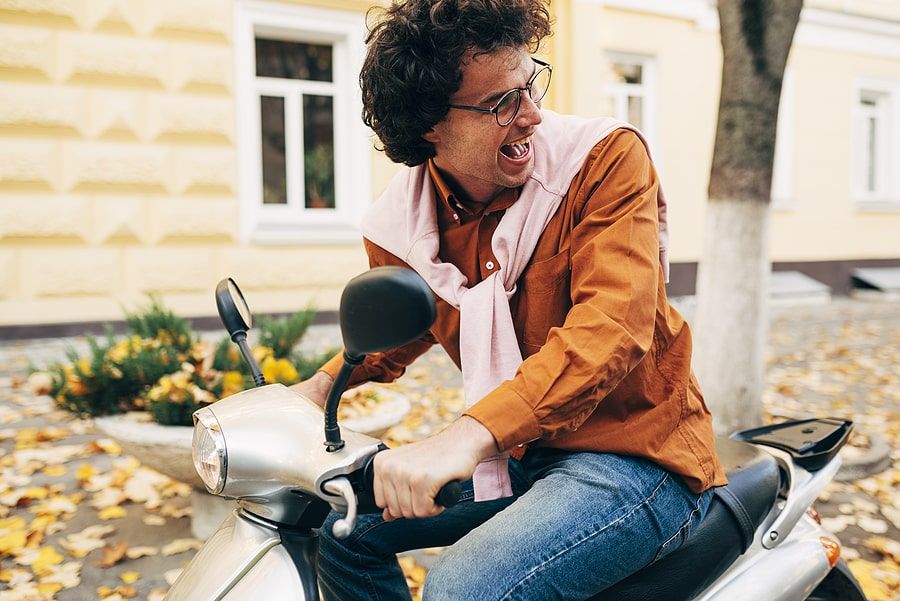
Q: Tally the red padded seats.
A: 0